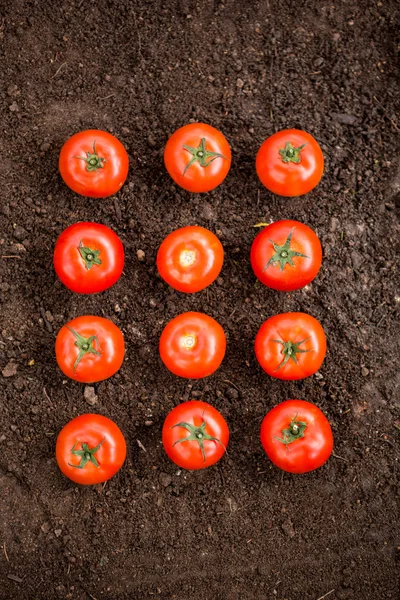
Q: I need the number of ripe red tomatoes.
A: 12